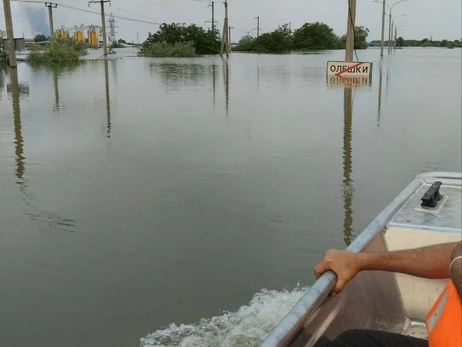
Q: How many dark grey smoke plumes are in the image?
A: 1